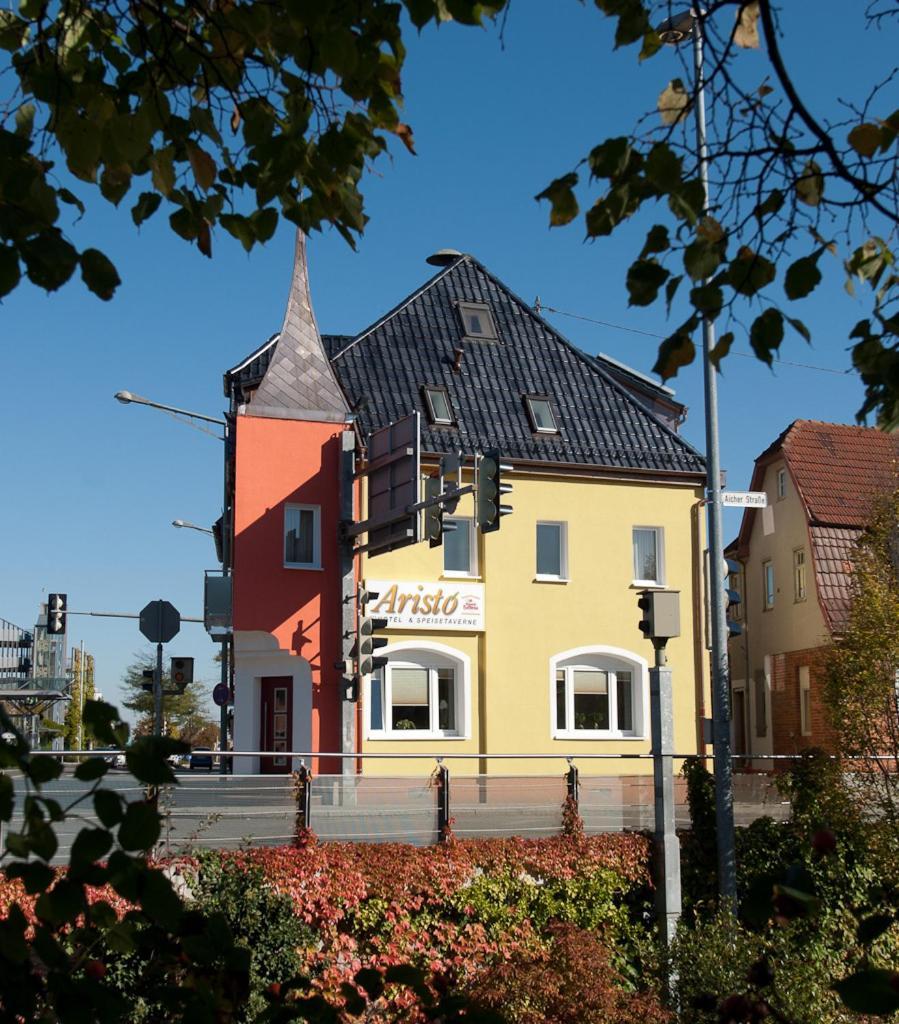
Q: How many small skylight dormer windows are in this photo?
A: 3